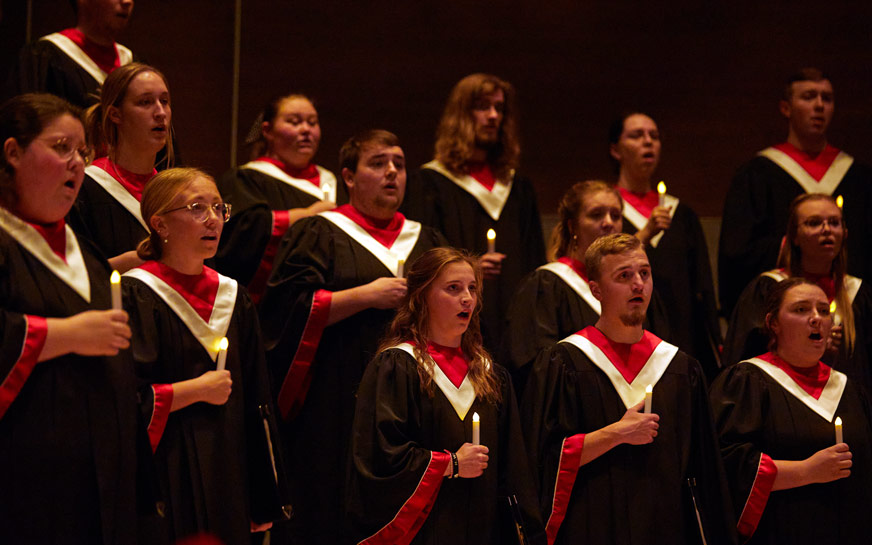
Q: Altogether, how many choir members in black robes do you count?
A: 14